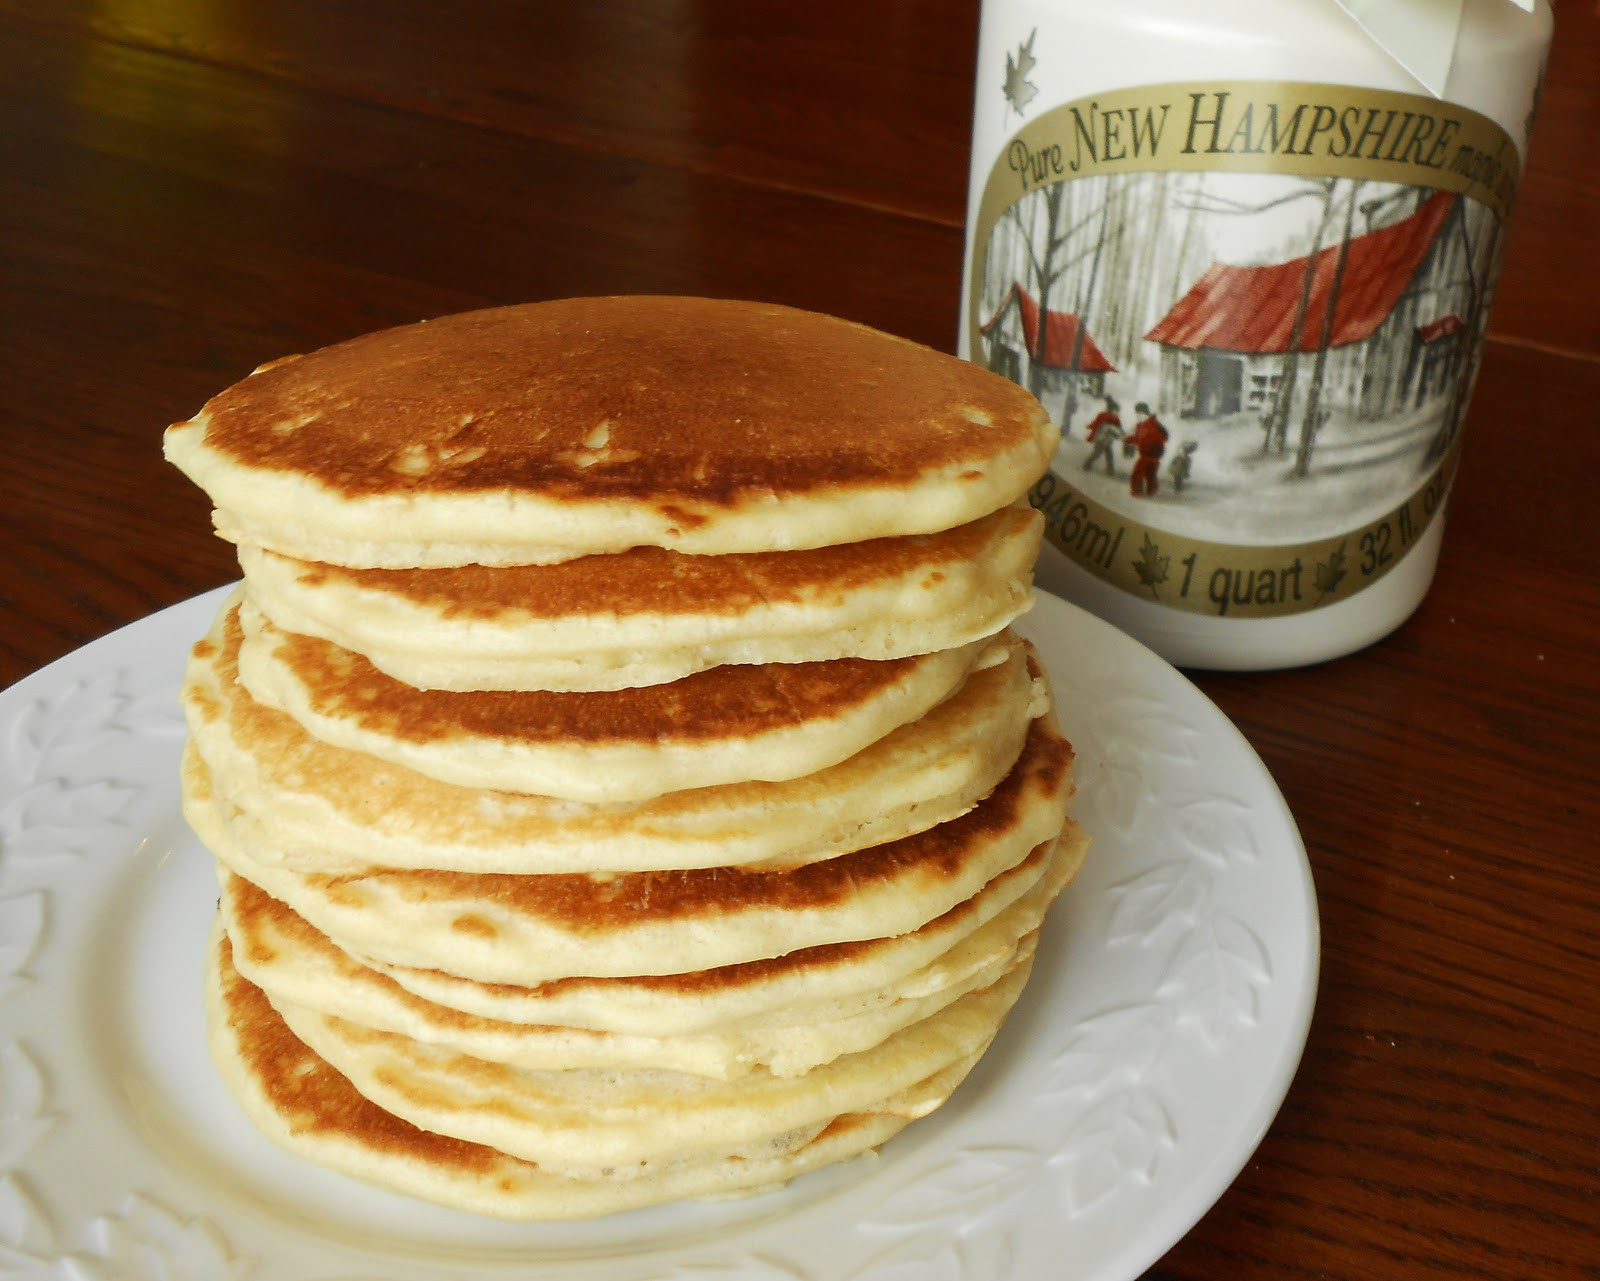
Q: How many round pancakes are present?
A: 9